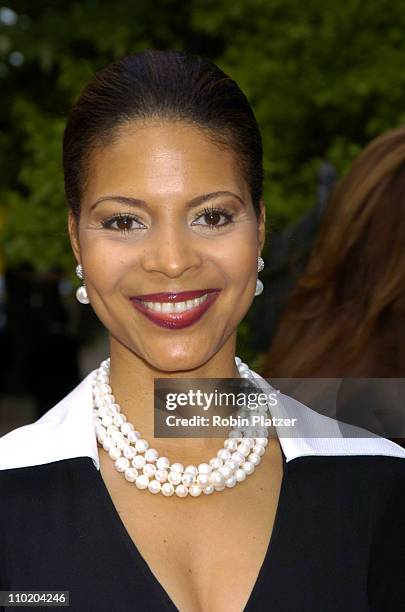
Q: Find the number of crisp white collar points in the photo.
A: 2